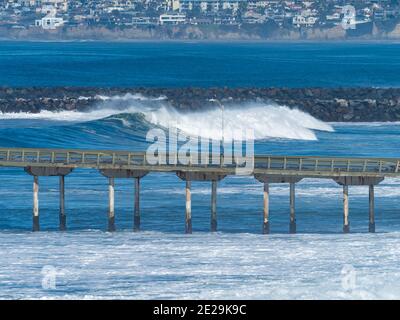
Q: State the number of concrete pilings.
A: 10